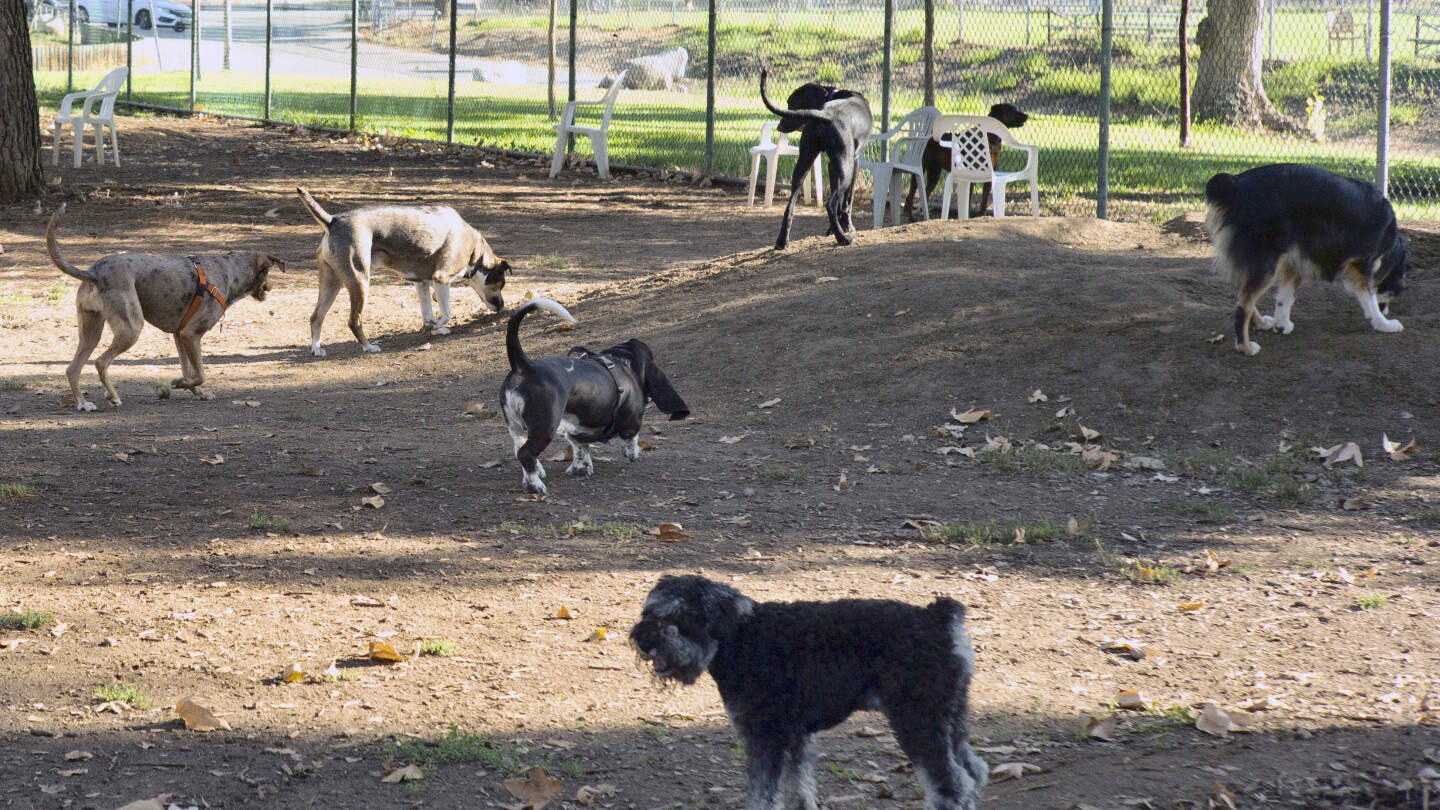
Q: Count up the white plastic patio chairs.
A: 5